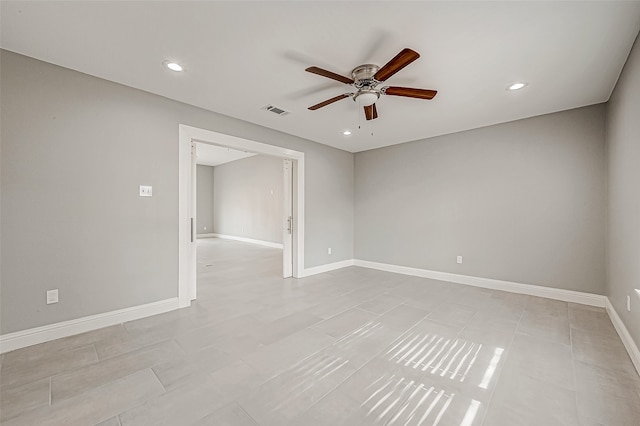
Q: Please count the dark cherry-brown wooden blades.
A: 5